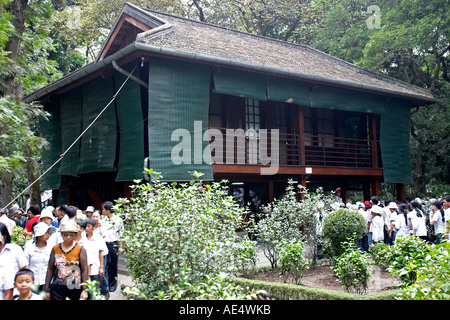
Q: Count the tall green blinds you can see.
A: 6